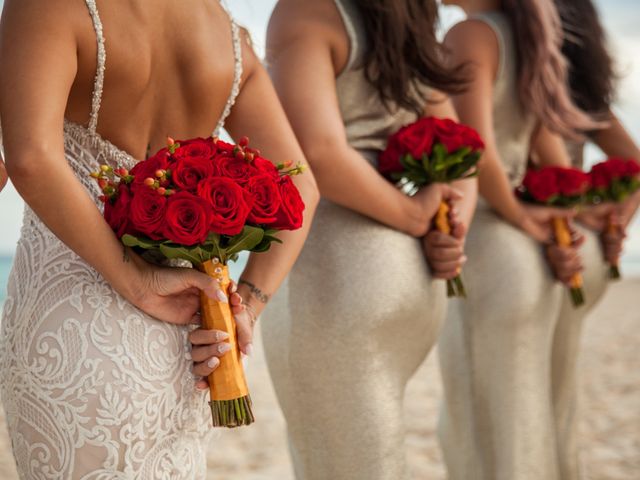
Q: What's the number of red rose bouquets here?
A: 4